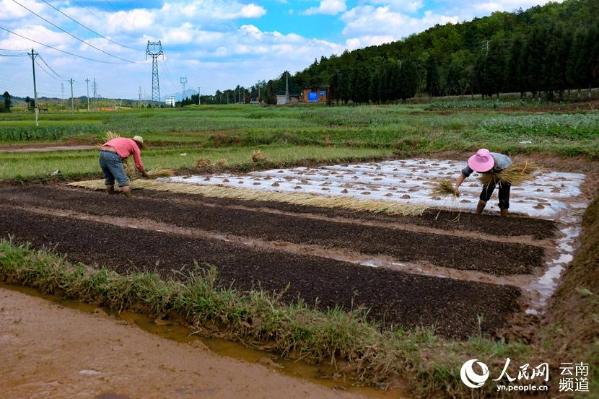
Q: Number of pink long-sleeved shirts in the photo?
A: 1